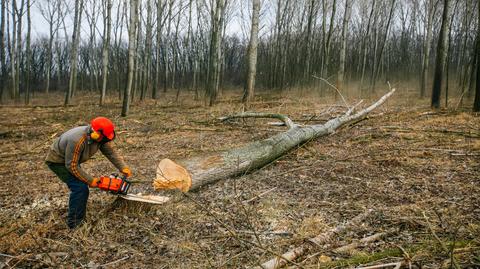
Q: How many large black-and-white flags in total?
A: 0